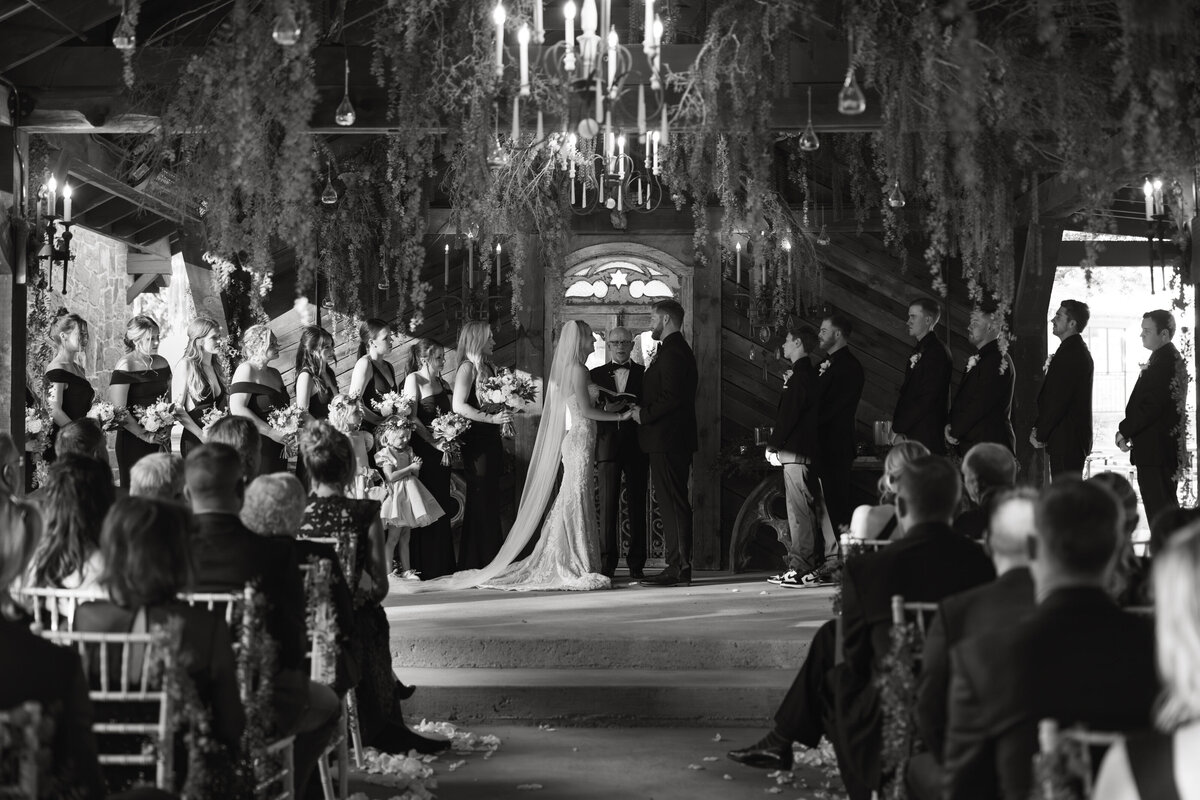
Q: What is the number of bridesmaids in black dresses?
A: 8